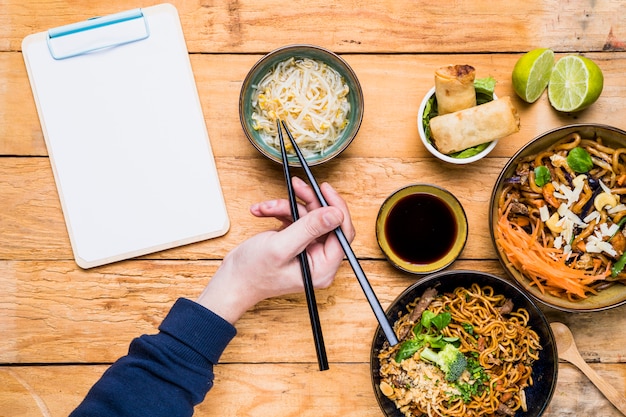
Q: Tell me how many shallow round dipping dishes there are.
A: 1